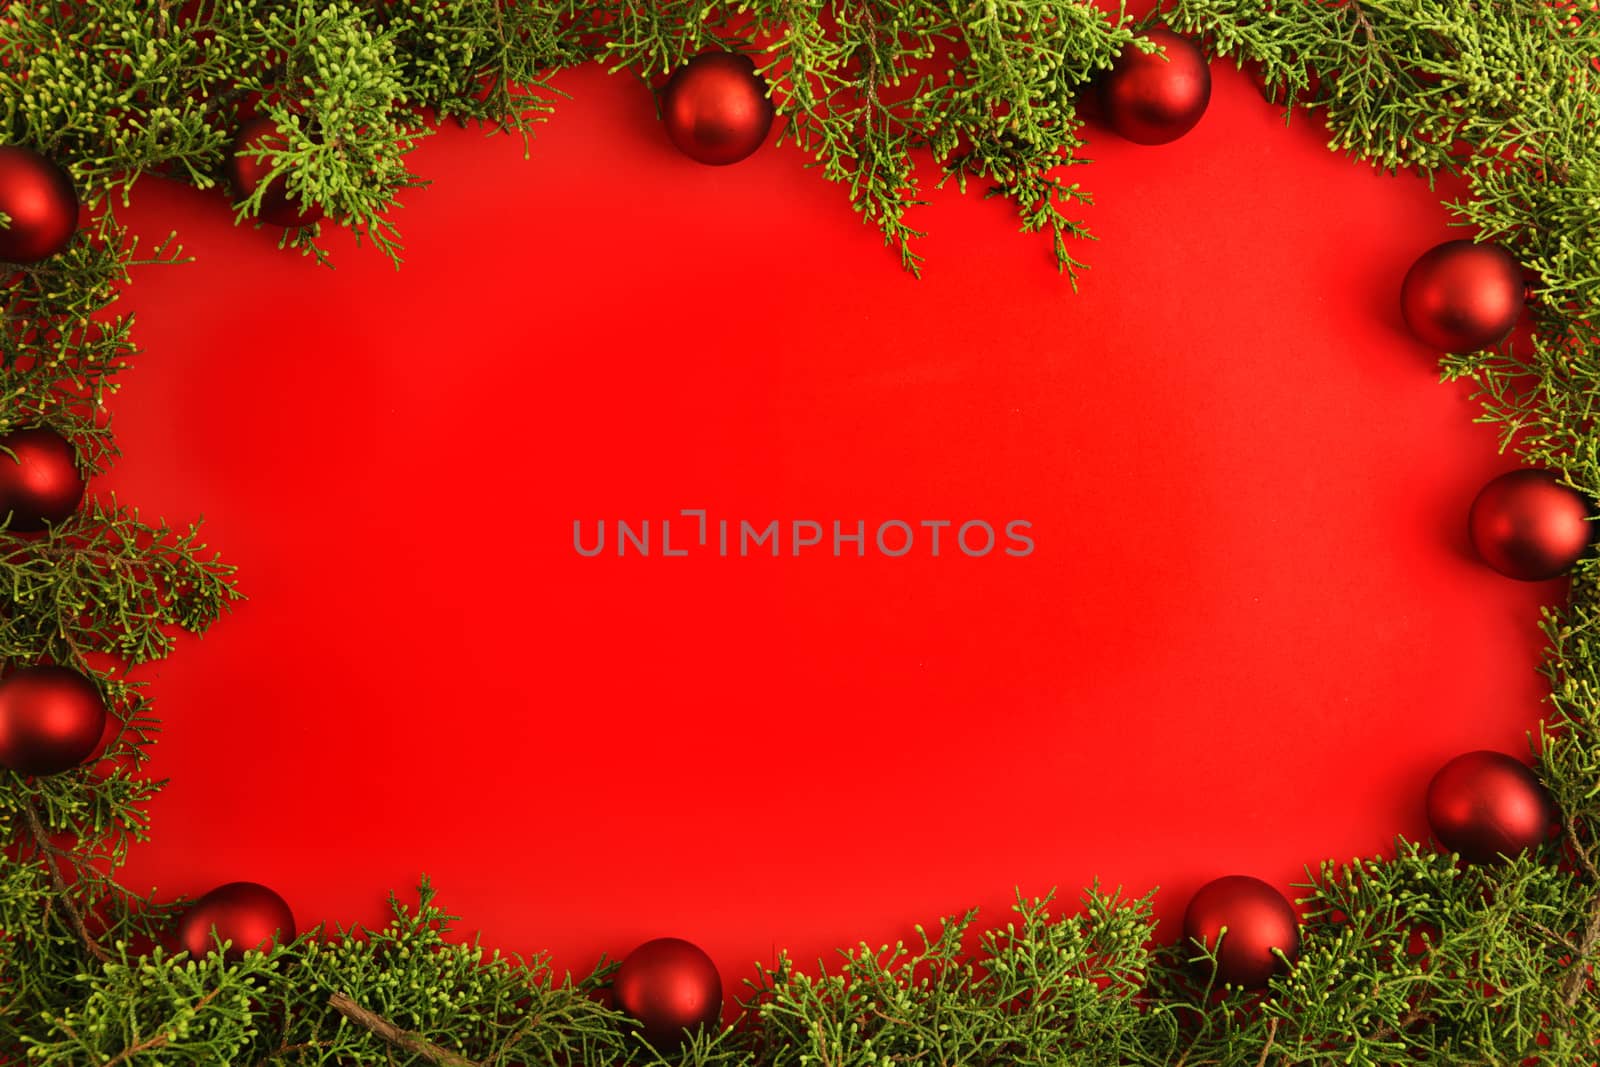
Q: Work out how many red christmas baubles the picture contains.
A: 12